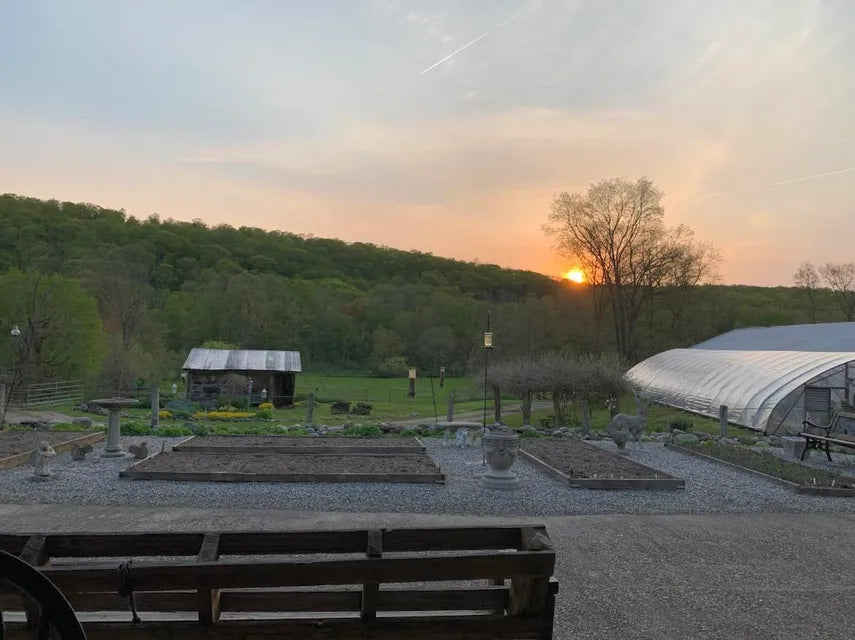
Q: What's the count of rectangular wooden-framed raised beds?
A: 5